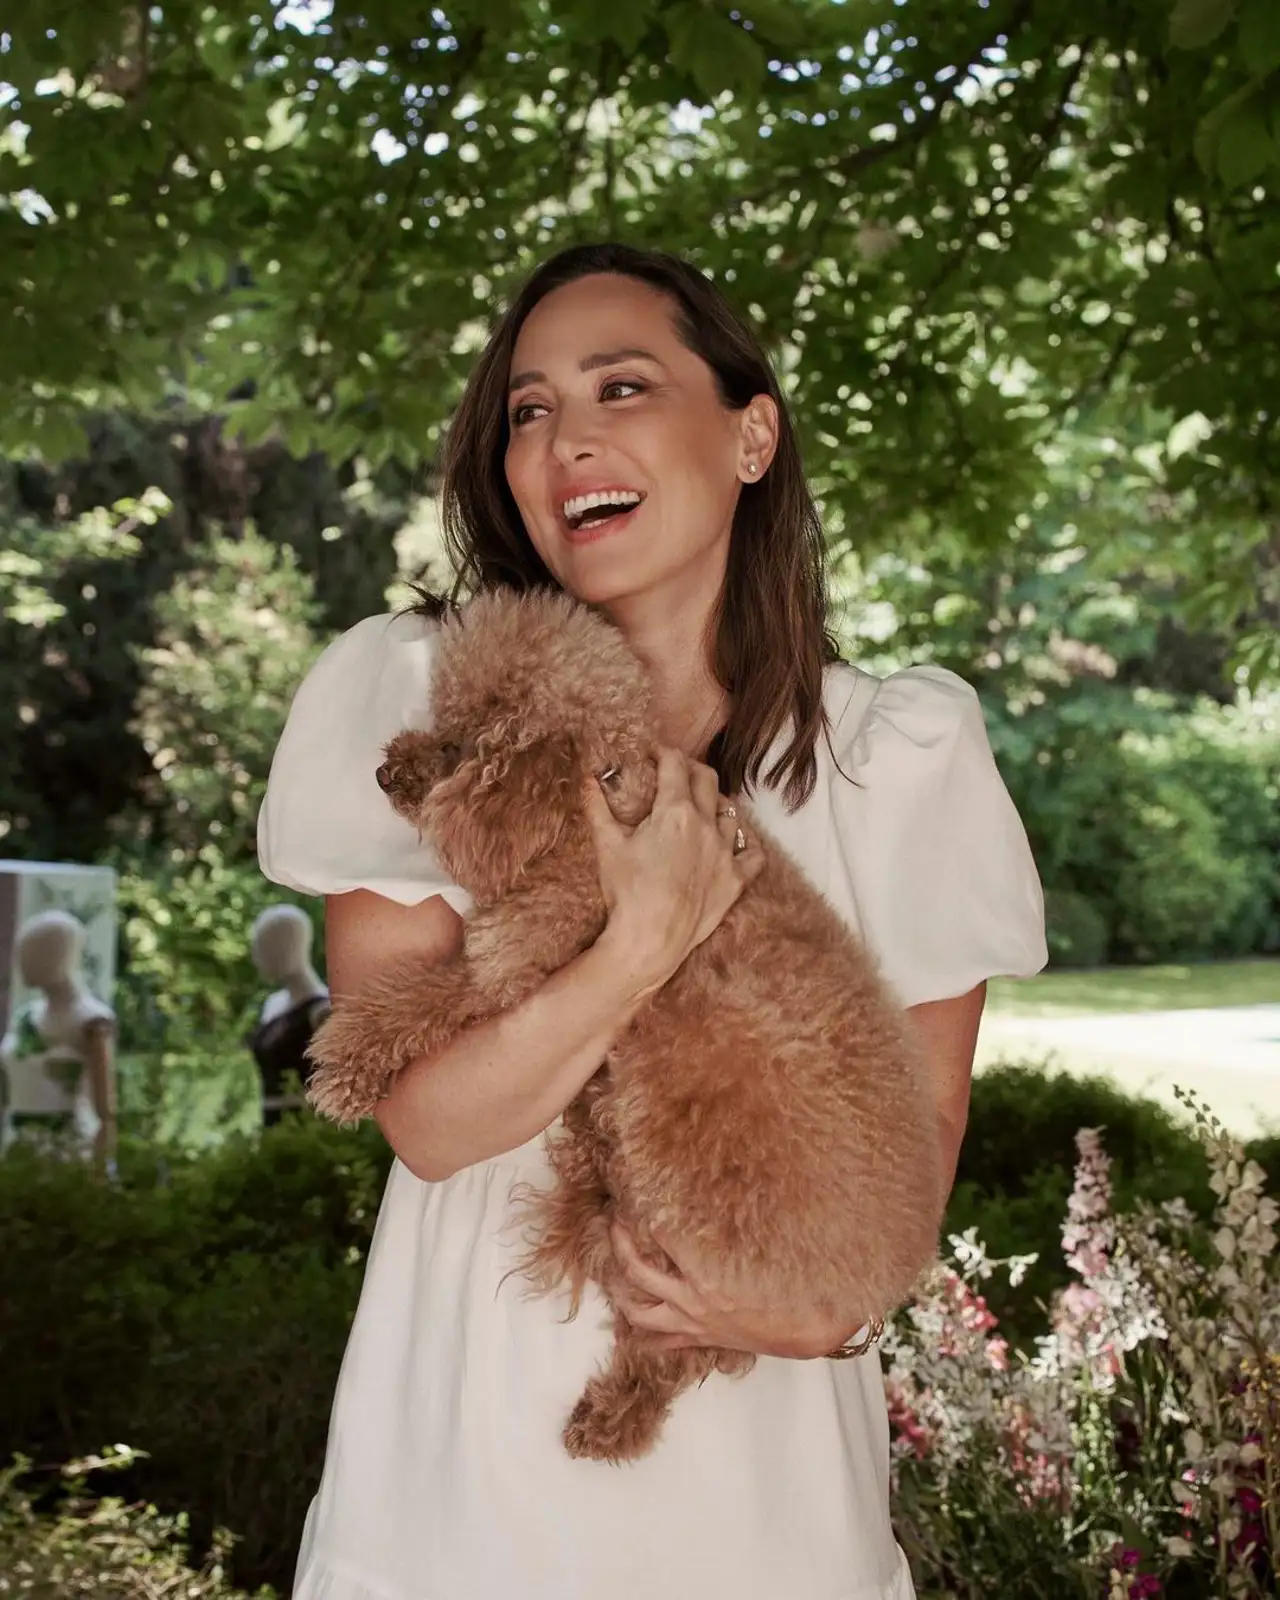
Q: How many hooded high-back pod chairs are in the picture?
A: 0